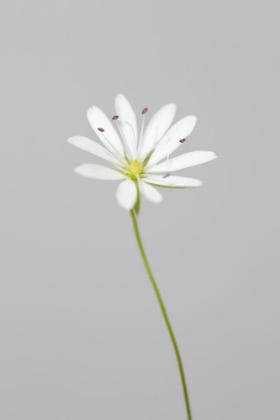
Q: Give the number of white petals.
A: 10